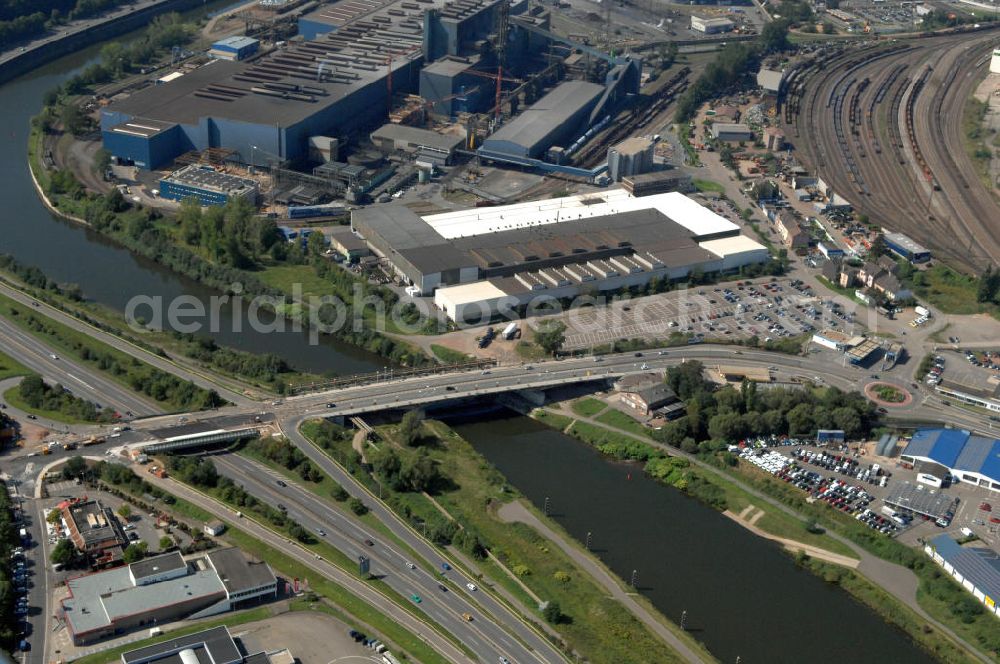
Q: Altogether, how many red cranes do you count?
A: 3